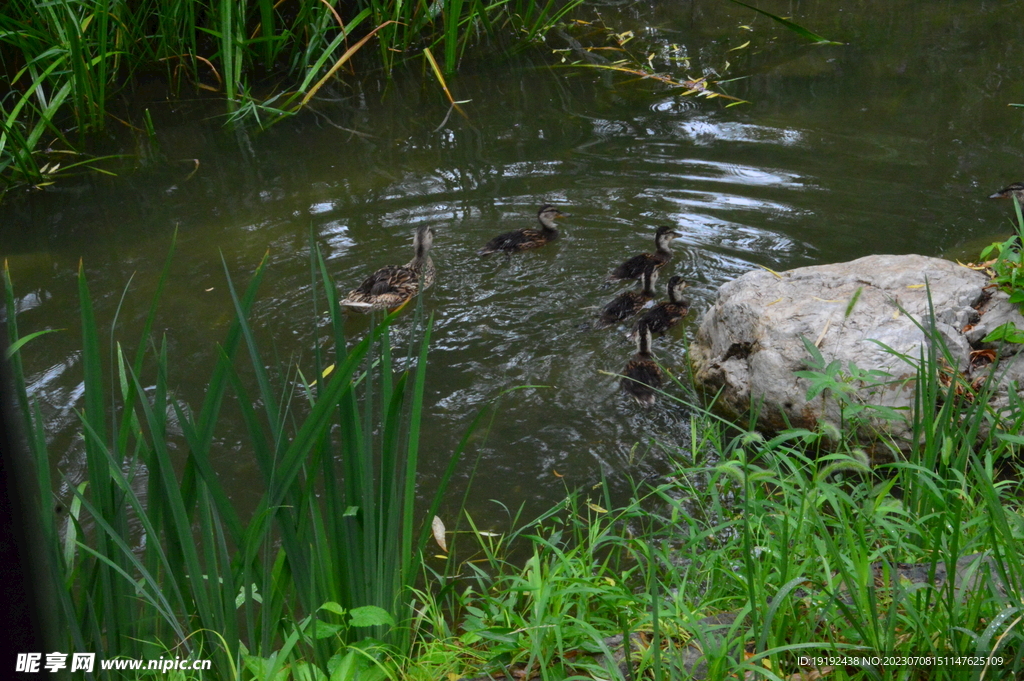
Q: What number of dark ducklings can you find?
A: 5